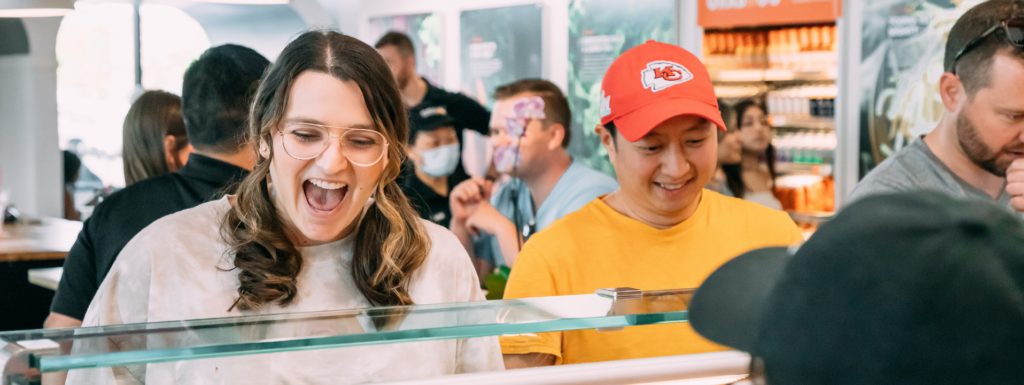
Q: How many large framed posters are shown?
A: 4